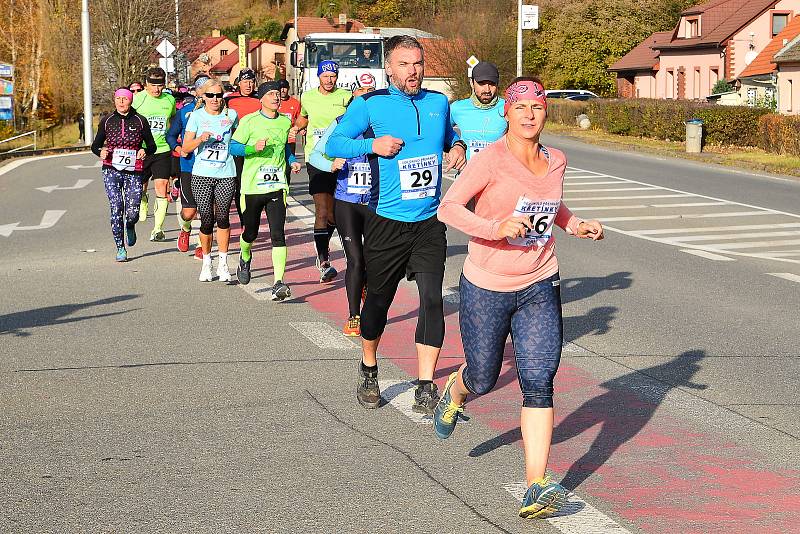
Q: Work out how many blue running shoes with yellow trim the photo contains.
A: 2